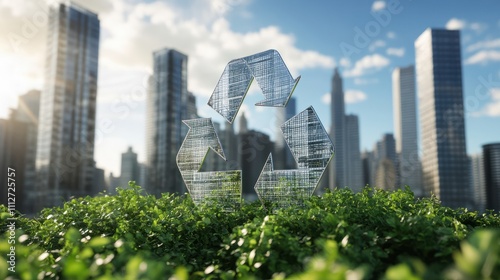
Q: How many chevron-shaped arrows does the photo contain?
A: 3